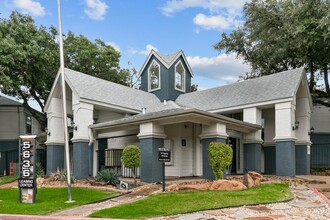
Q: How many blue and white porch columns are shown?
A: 7